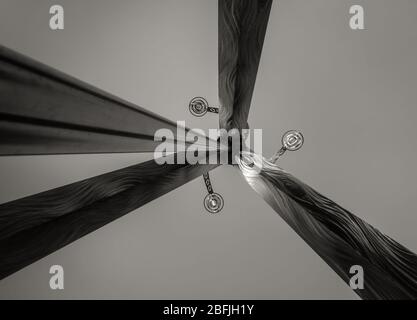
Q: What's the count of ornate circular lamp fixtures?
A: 3